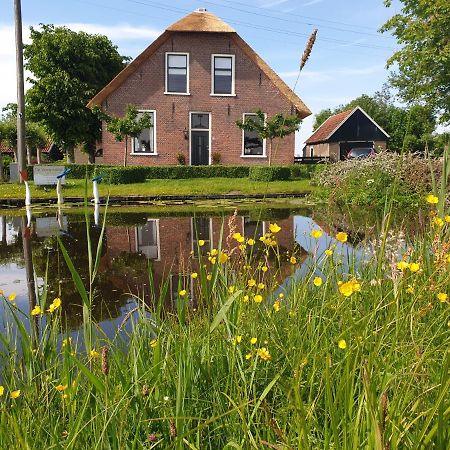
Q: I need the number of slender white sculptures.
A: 3